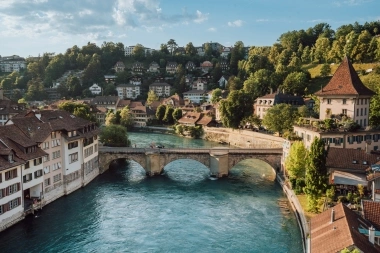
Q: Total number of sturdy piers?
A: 2